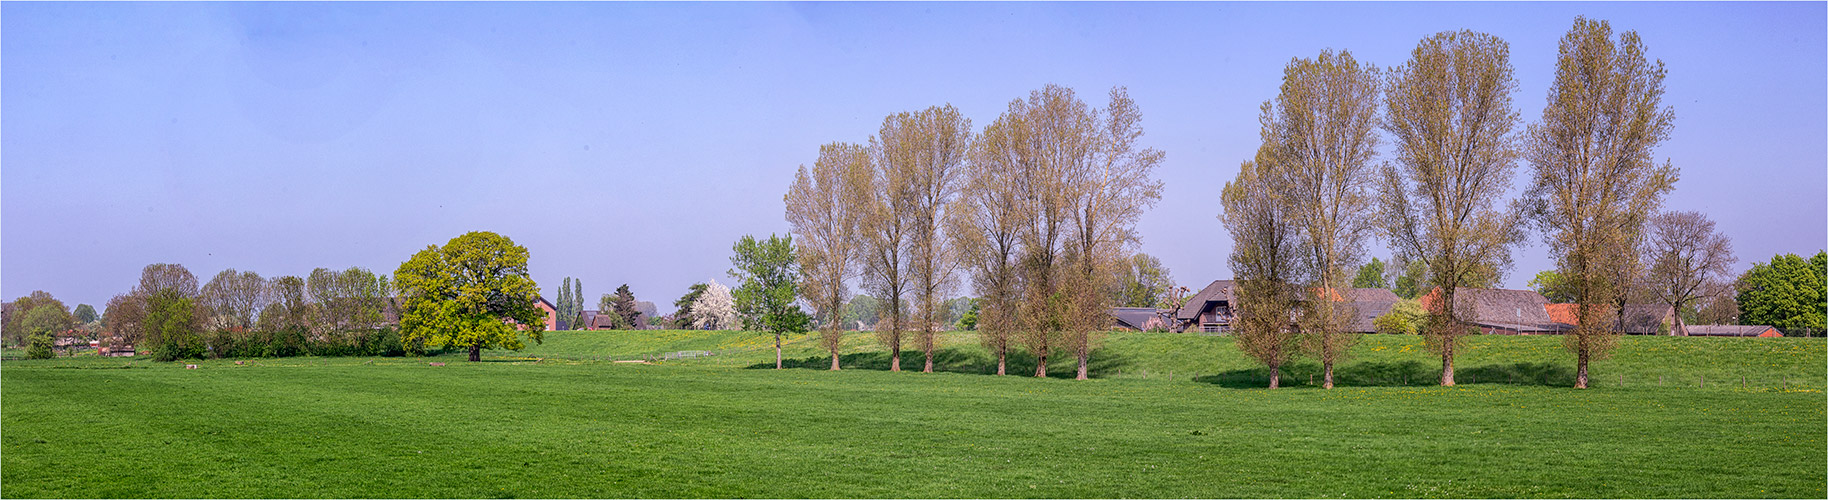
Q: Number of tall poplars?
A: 10